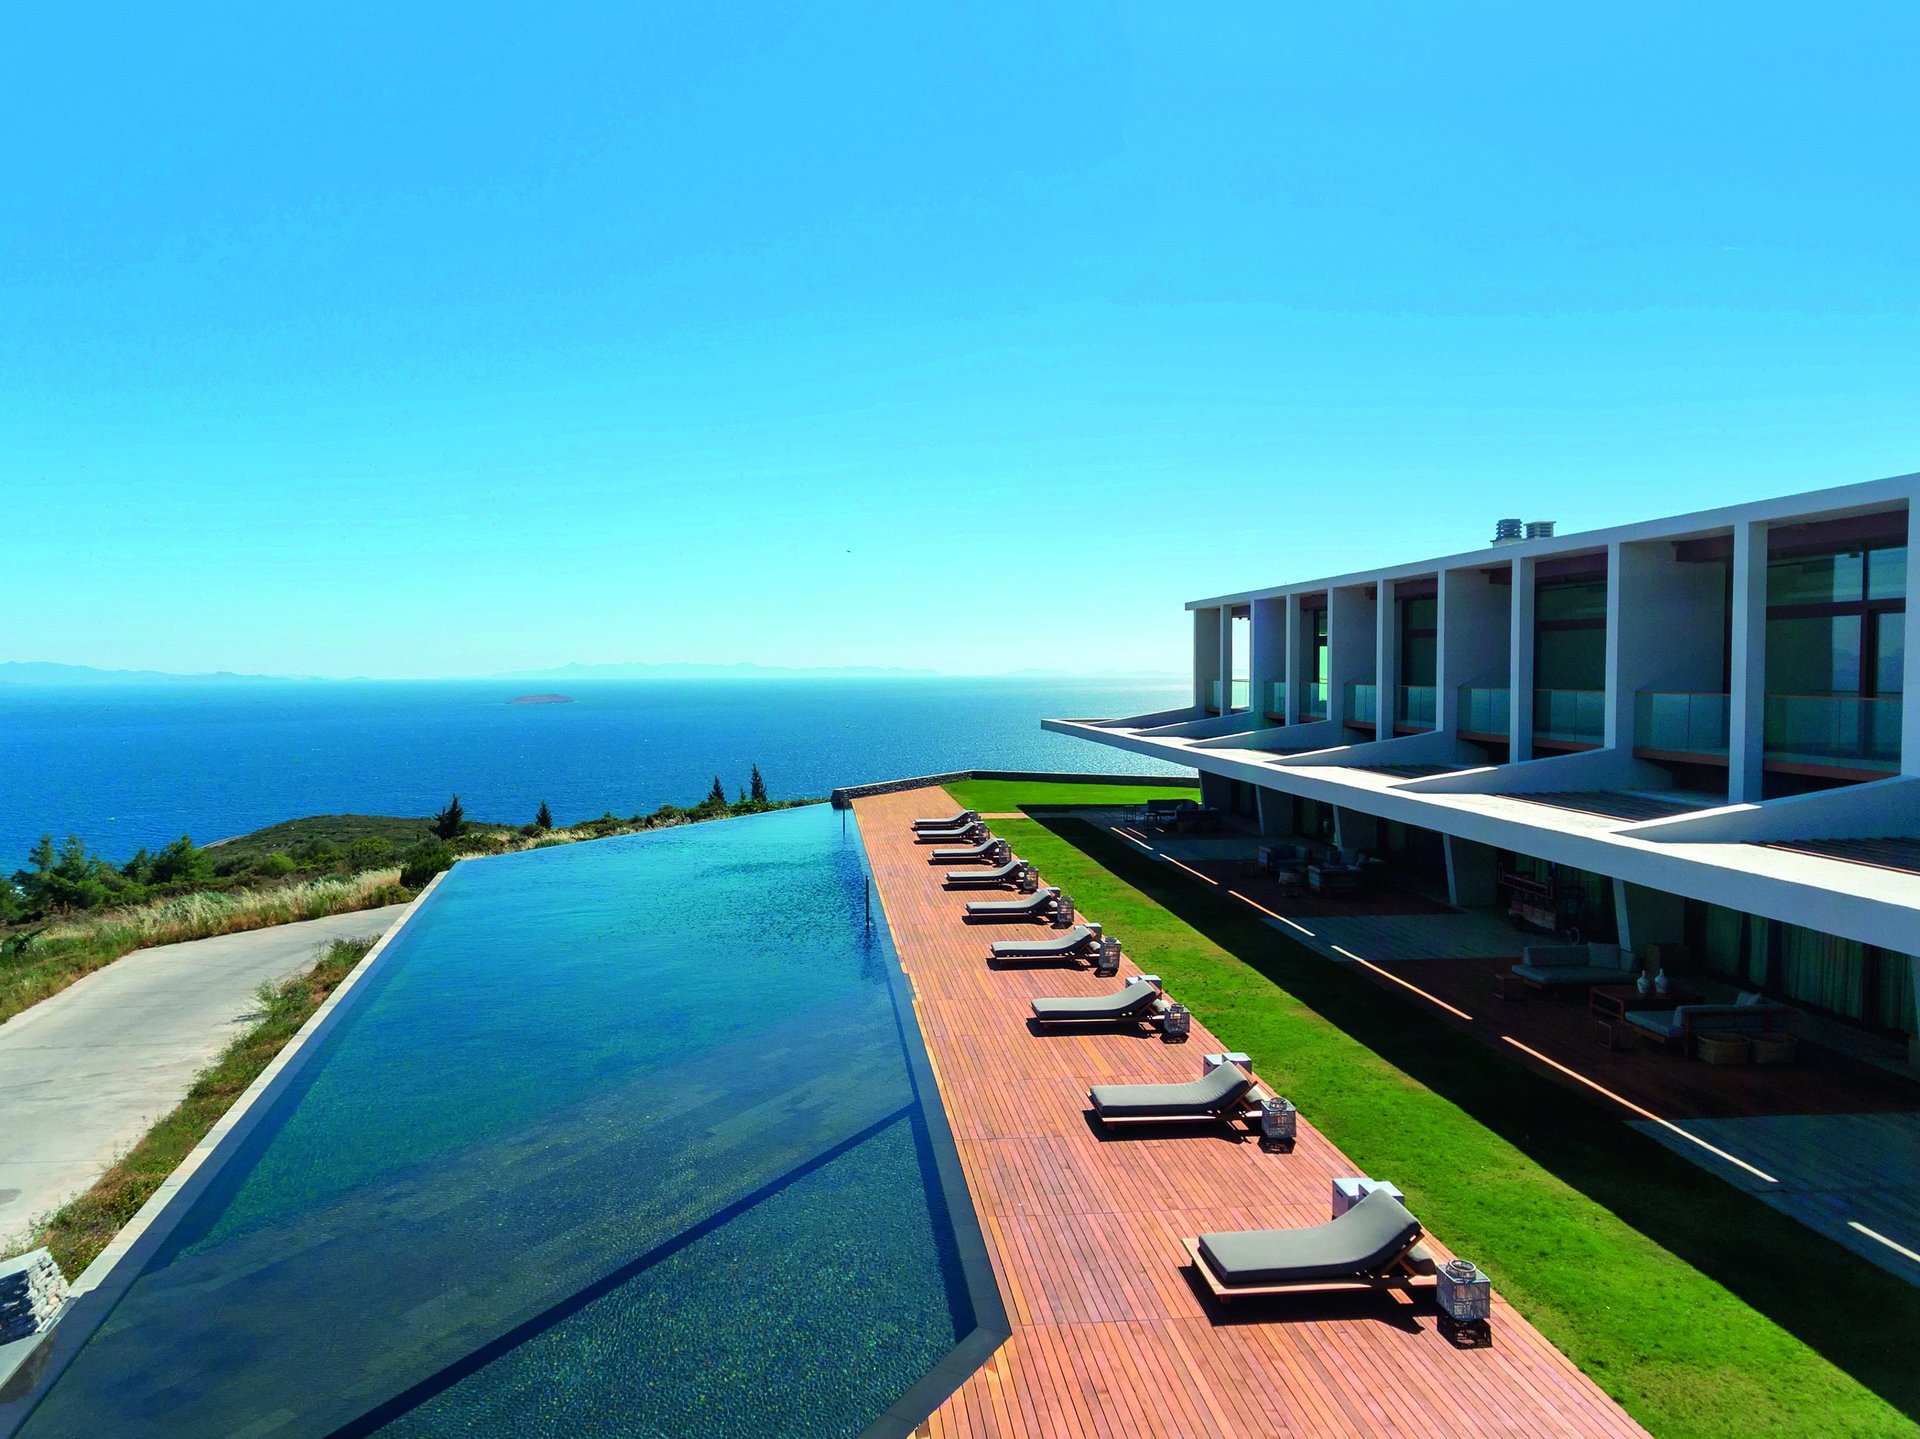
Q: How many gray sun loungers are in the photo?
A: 9